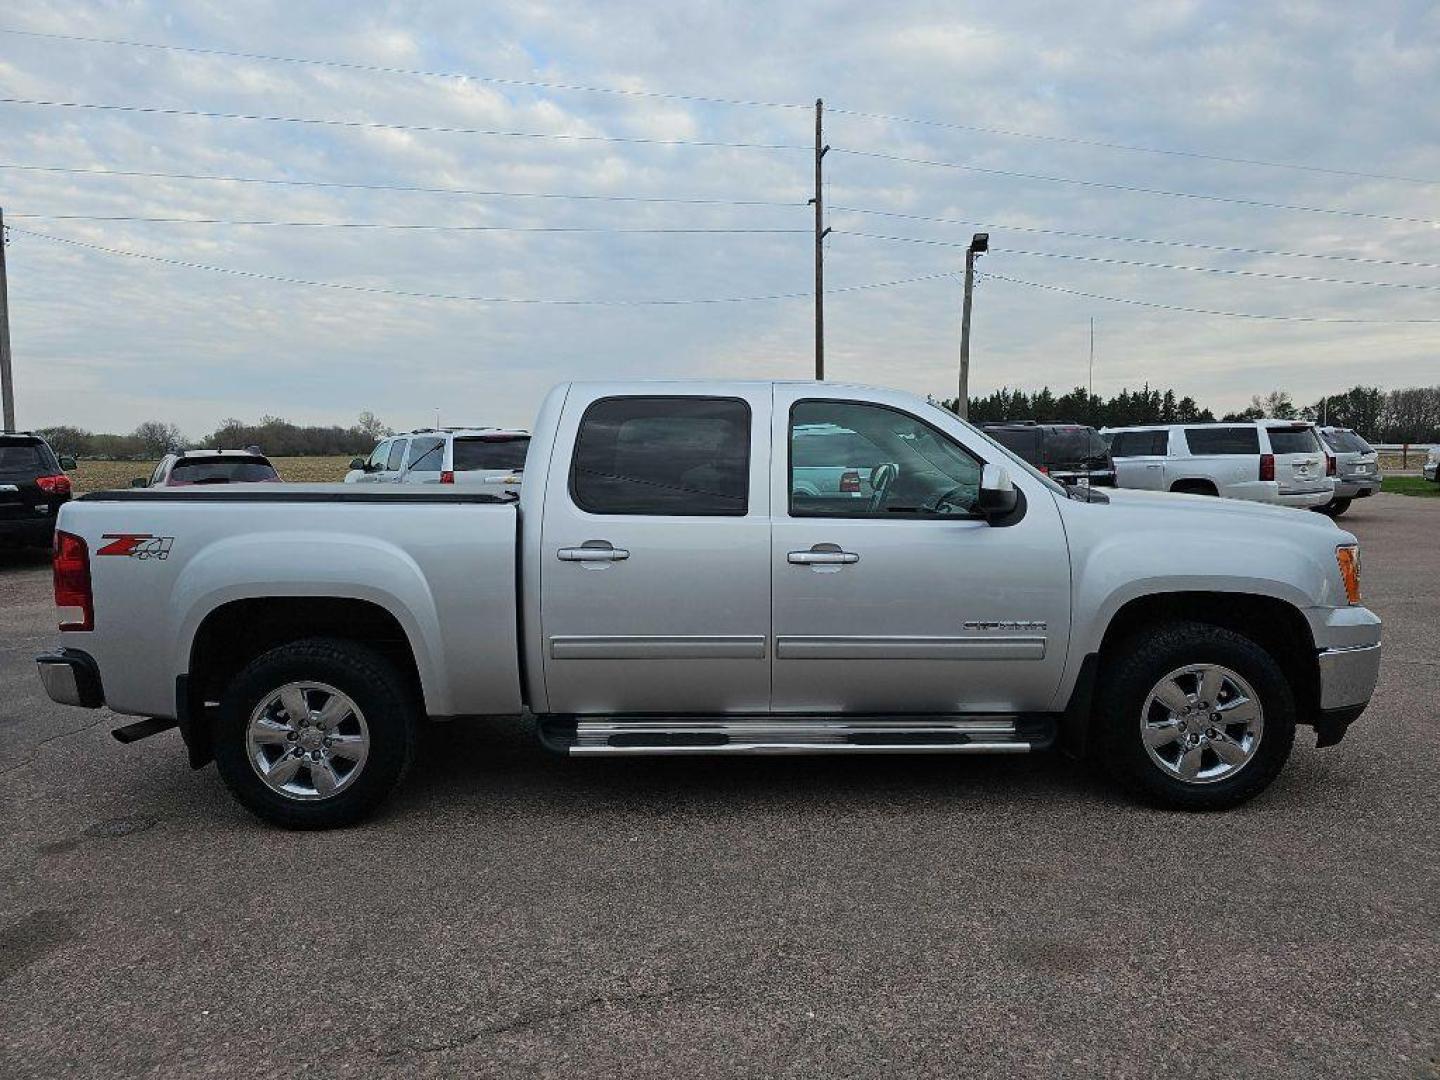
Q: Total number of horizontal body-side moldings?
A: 2